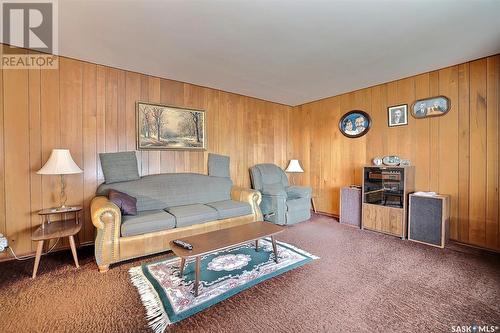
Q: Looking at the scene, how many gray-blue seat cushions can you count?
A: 3